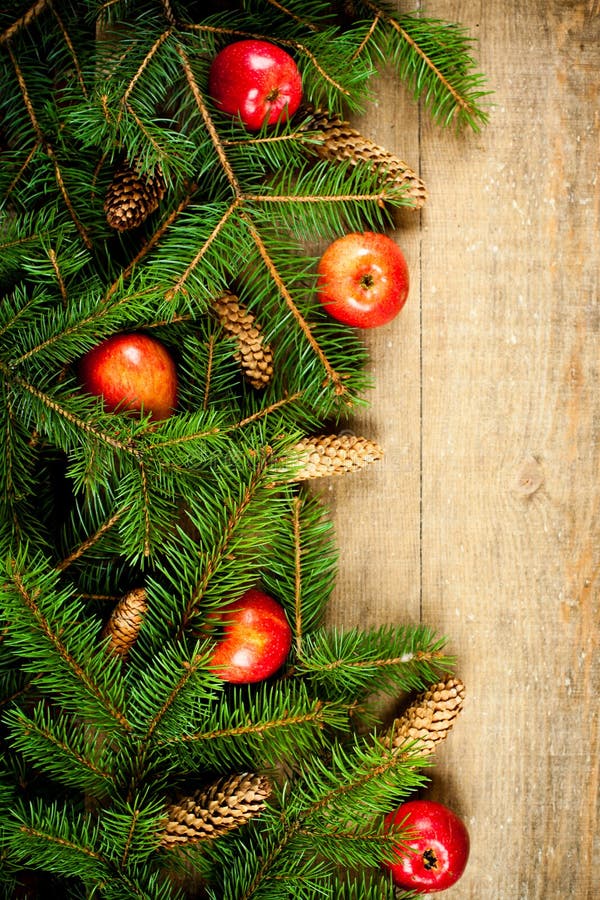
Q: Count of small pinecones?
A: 7